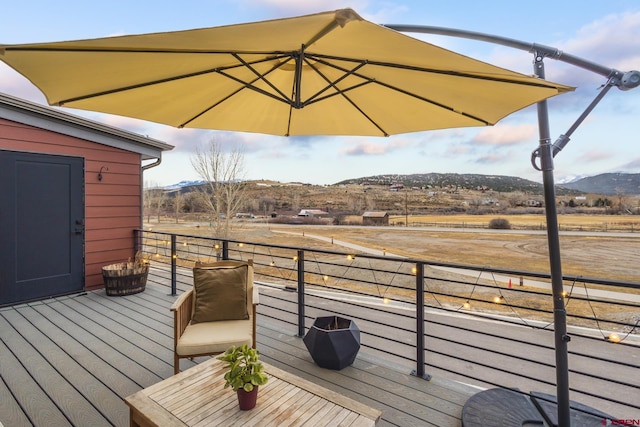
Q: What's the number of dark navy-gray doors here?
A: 1